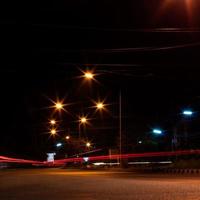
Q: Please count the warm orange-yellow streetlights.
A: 8